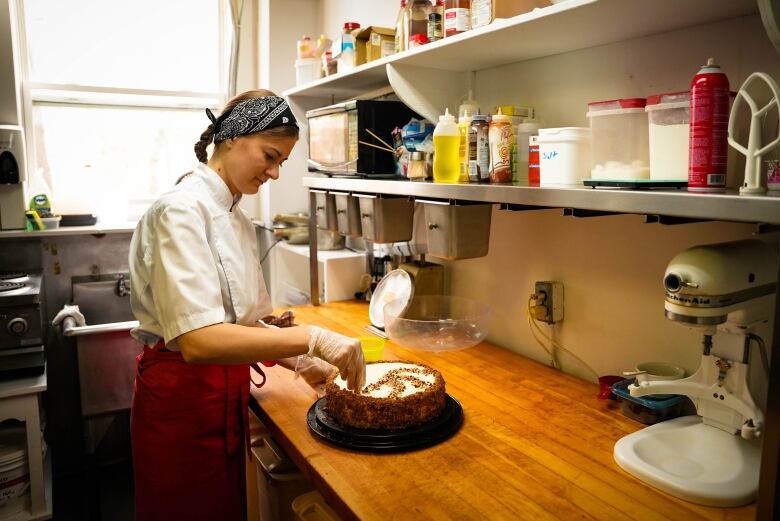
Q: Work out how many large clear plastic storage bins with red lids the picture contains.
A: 2